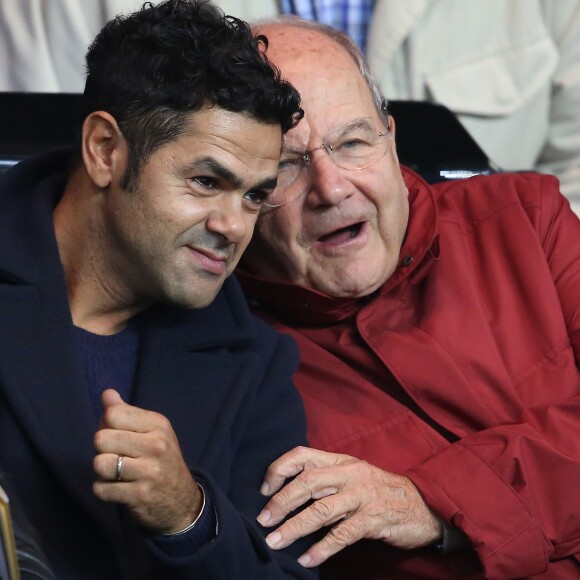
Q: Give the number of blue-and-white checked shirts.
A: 1